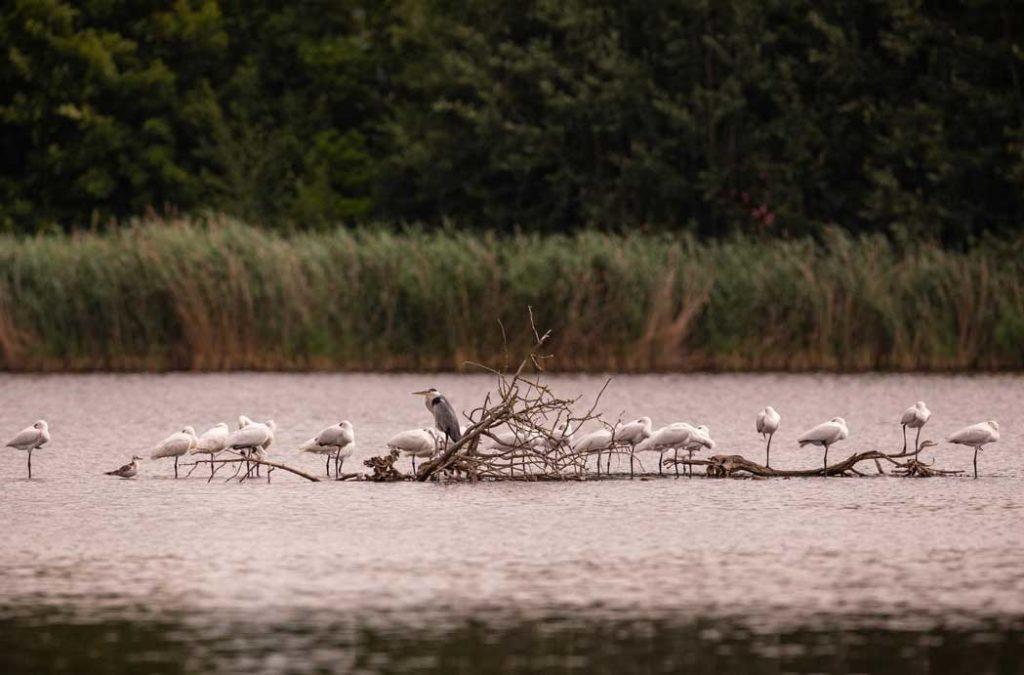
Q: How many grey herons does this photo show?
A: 1